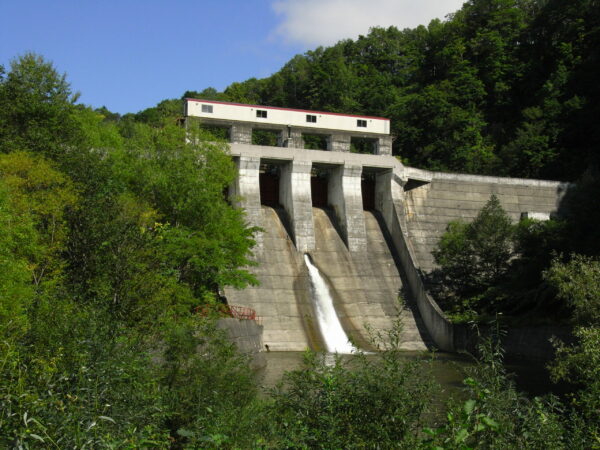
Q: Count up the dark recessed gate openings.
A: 3